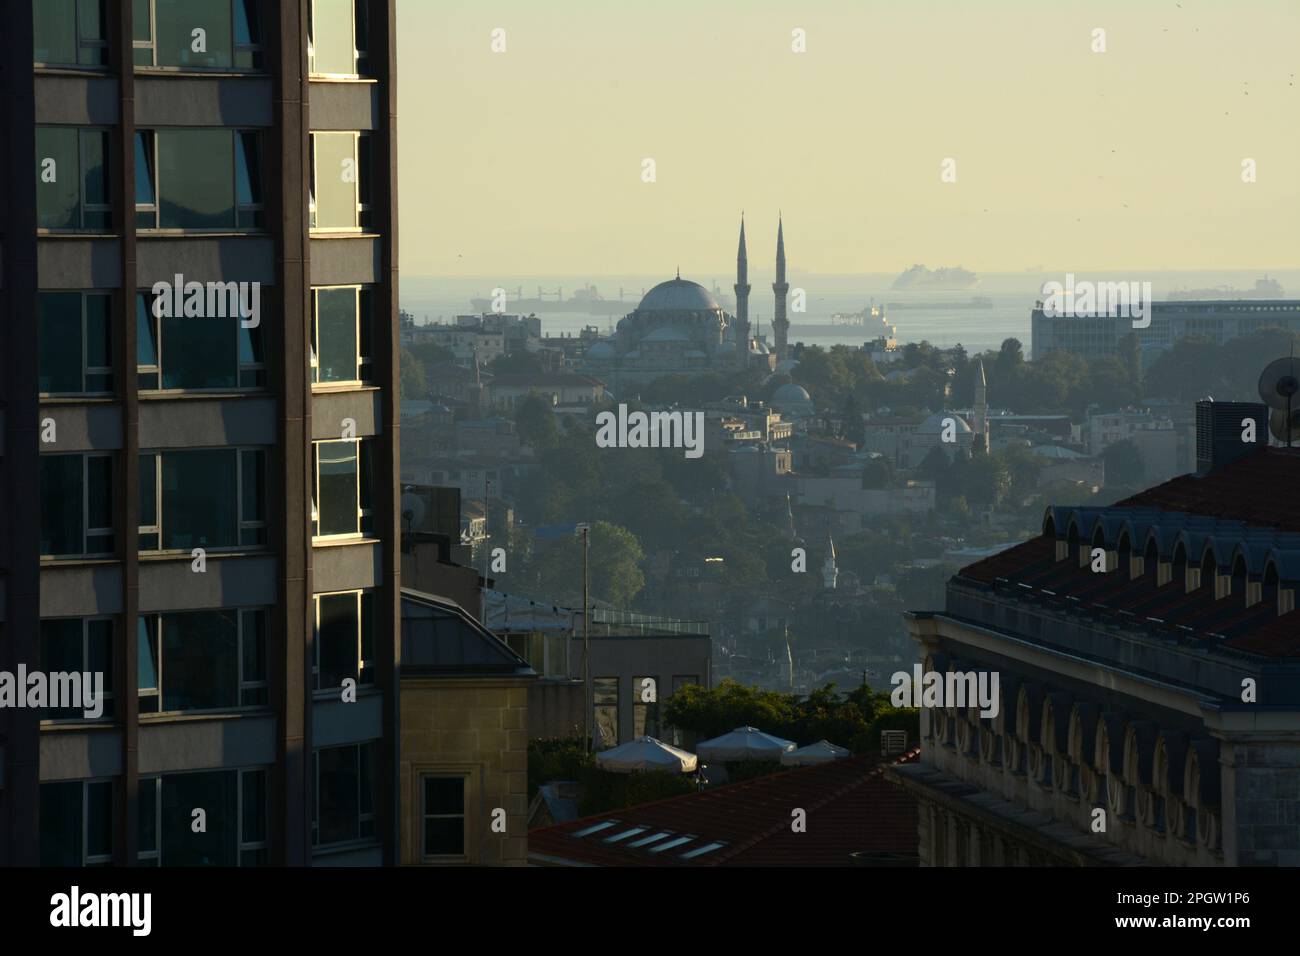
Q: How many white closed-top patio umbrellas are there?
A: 3